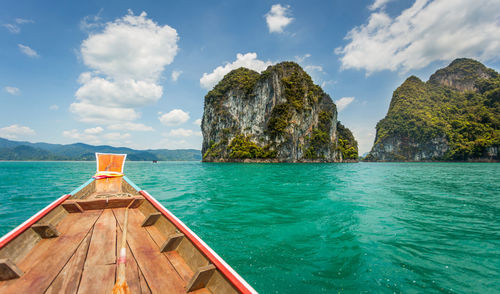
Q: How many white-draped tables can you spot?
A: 0